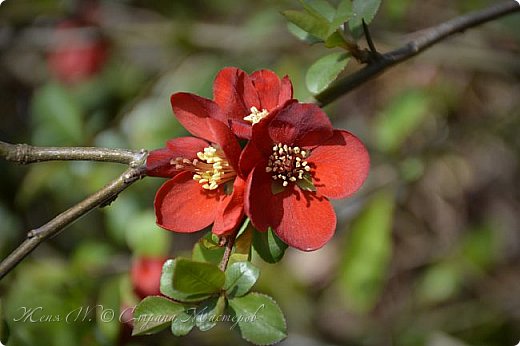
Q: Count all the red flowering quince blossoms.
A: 3